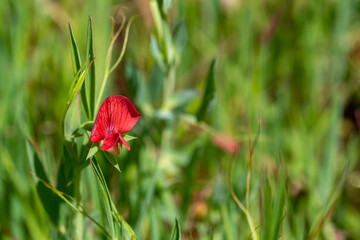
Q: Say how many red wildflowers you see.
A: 1